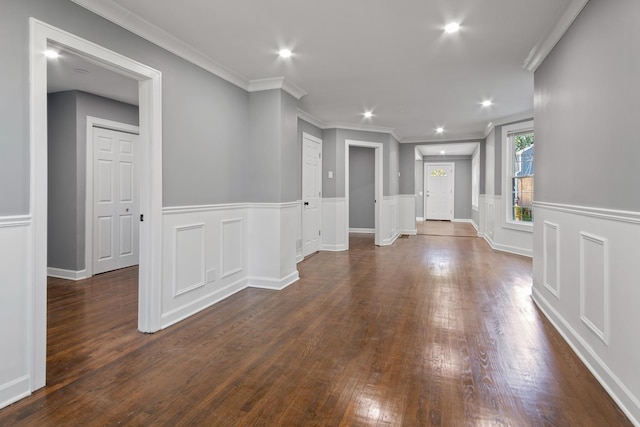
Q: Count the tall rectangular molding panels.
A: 4